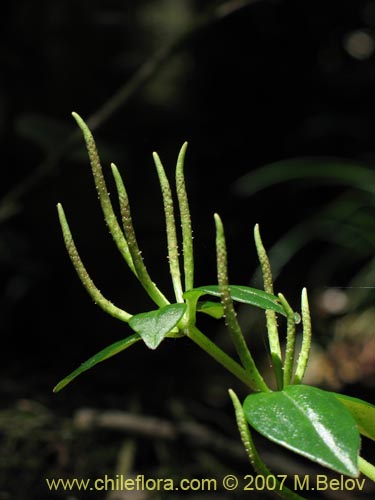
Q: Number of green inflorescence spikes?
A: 10